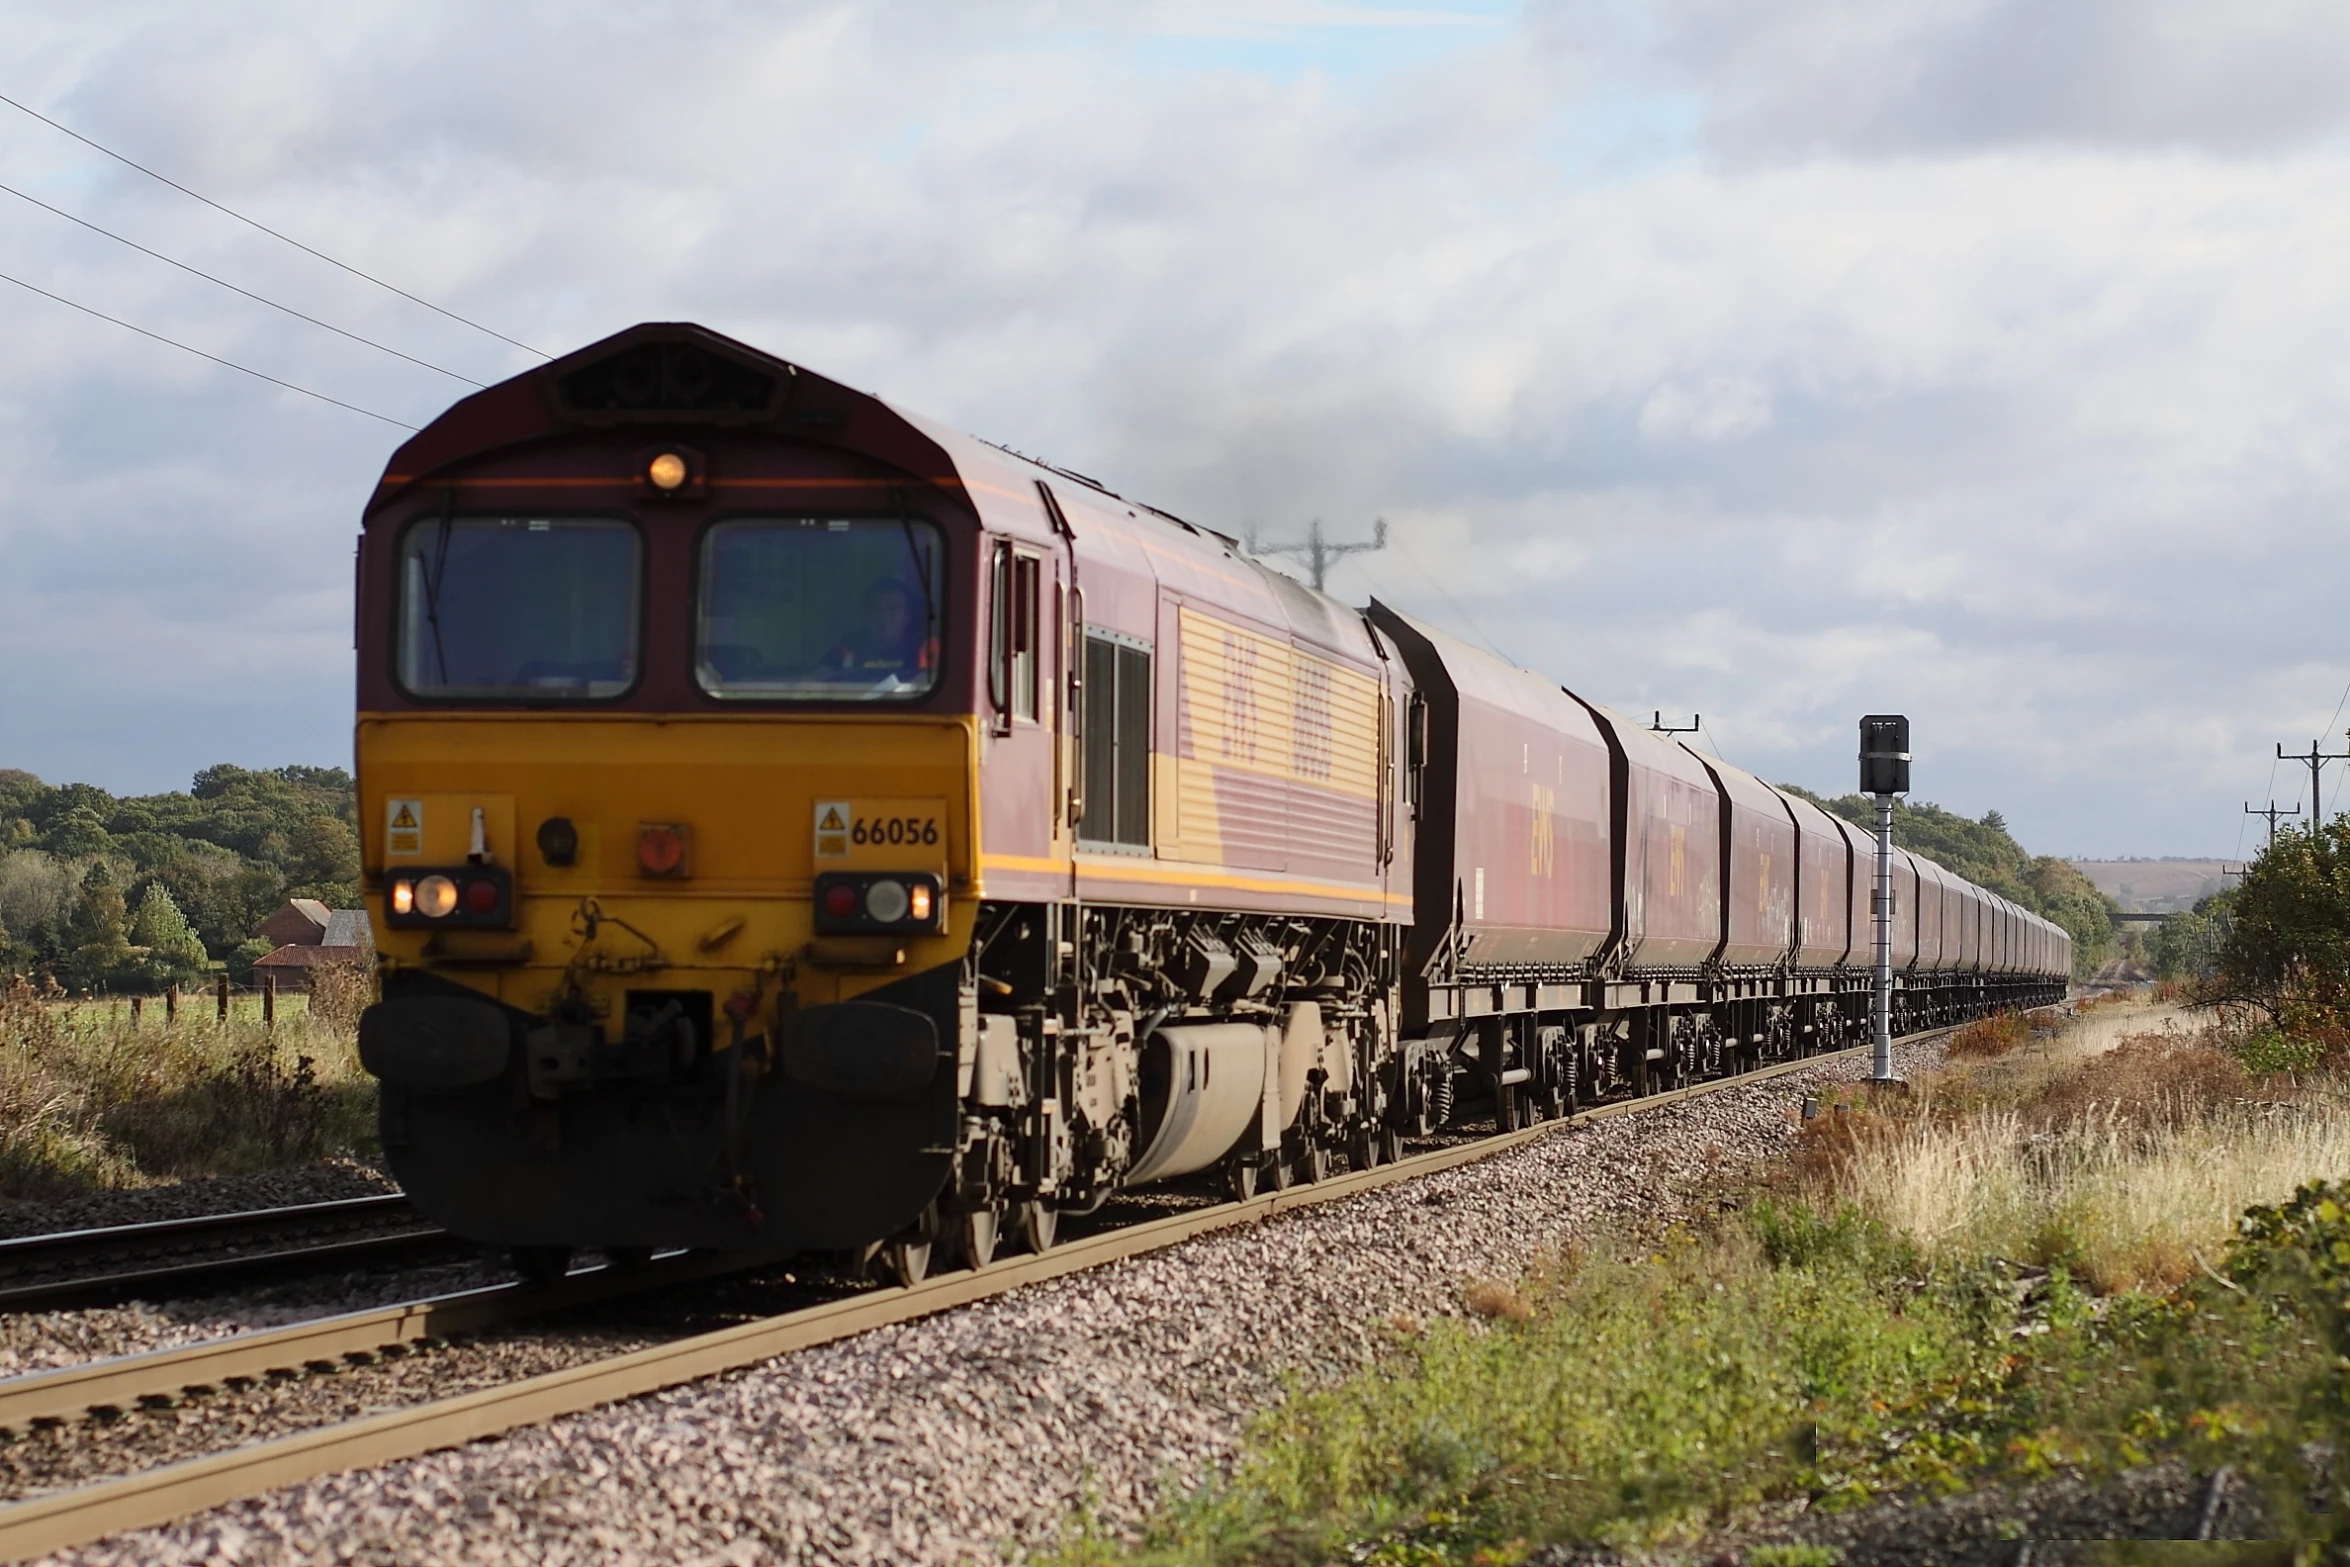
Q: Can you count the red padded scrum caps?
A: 0